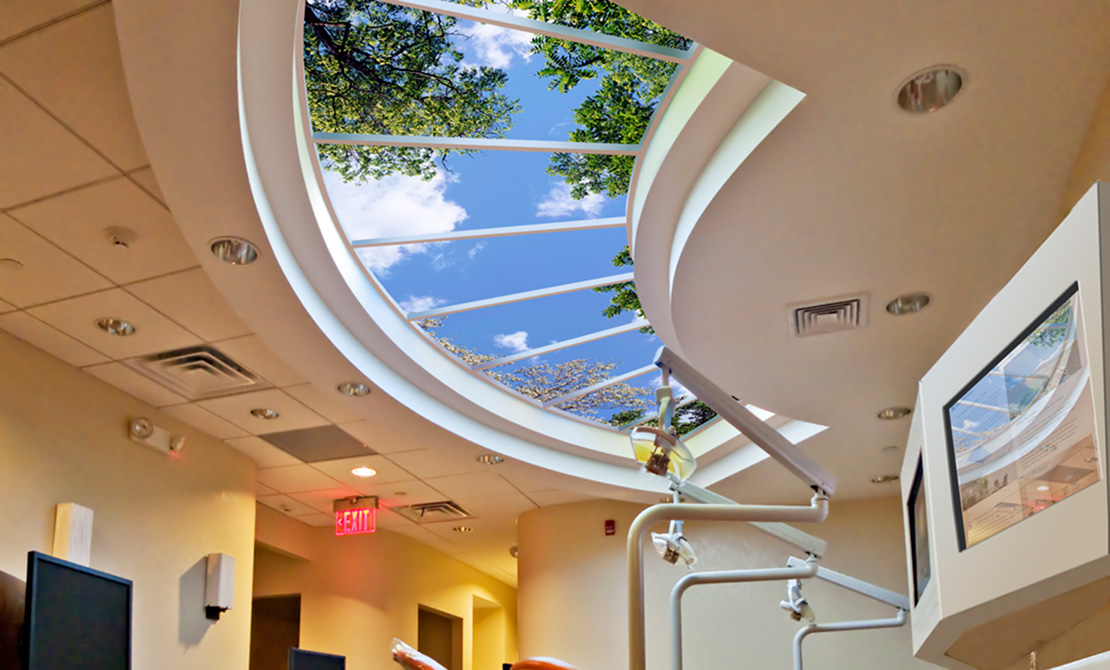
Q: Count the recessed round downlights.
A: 11